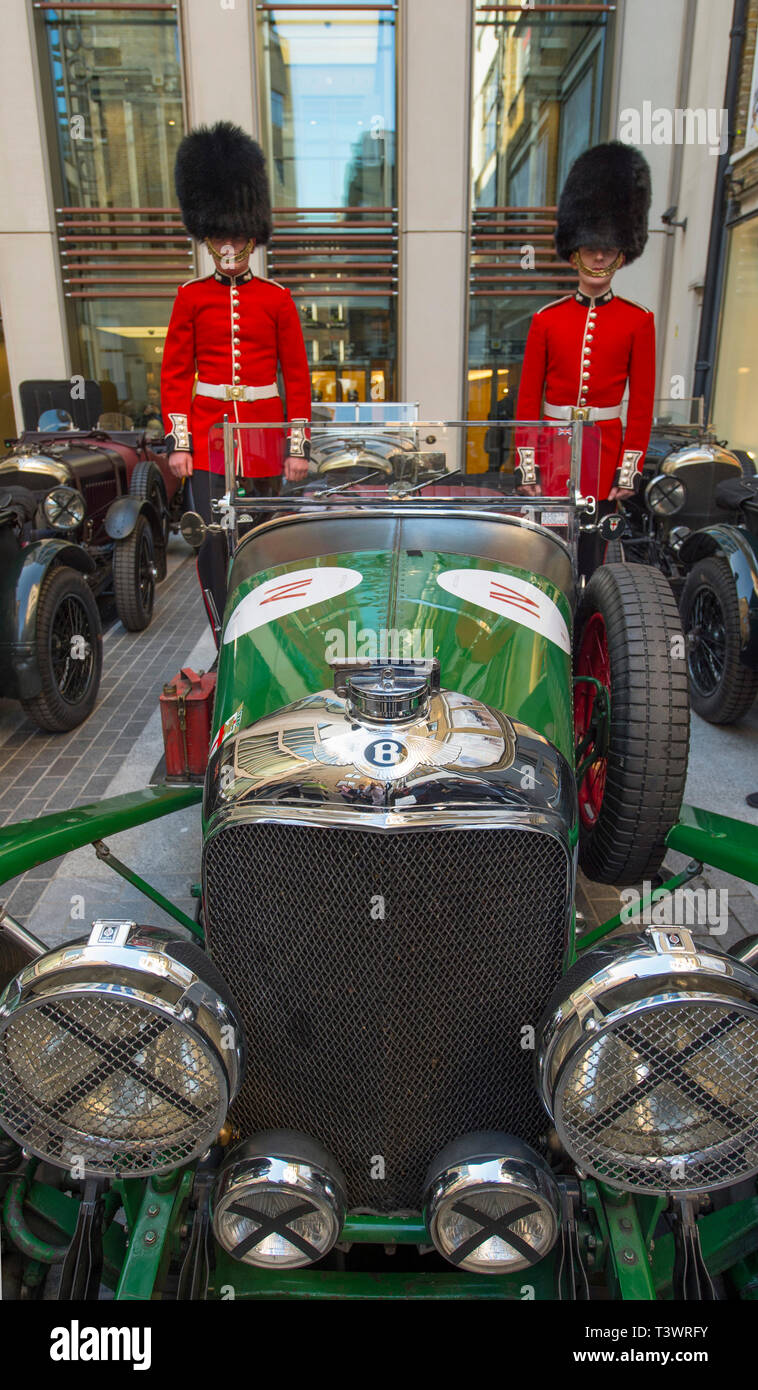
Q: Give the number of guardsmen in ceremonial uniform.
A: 2